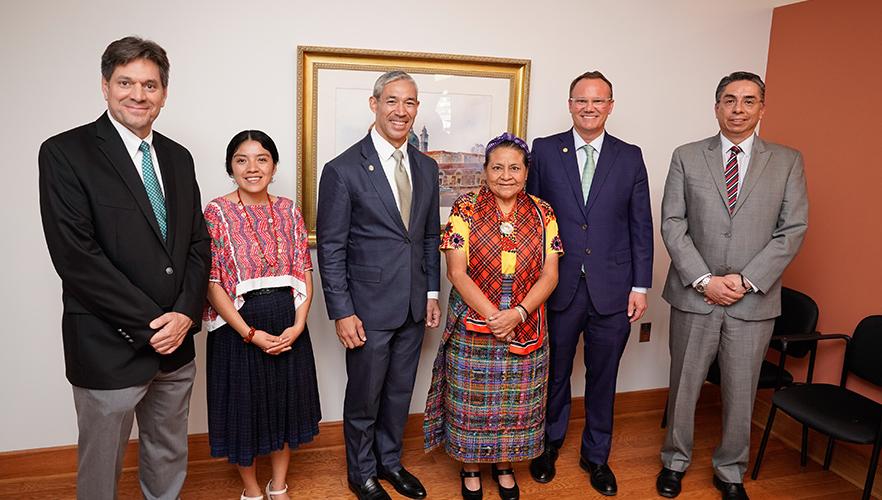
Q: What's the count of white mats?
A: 1